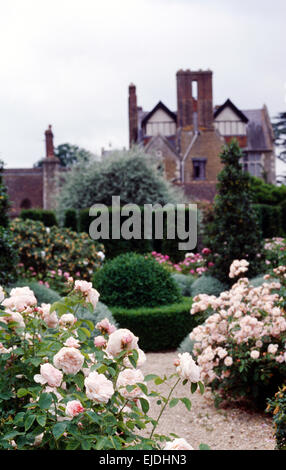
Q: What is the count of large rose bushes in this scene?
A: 2